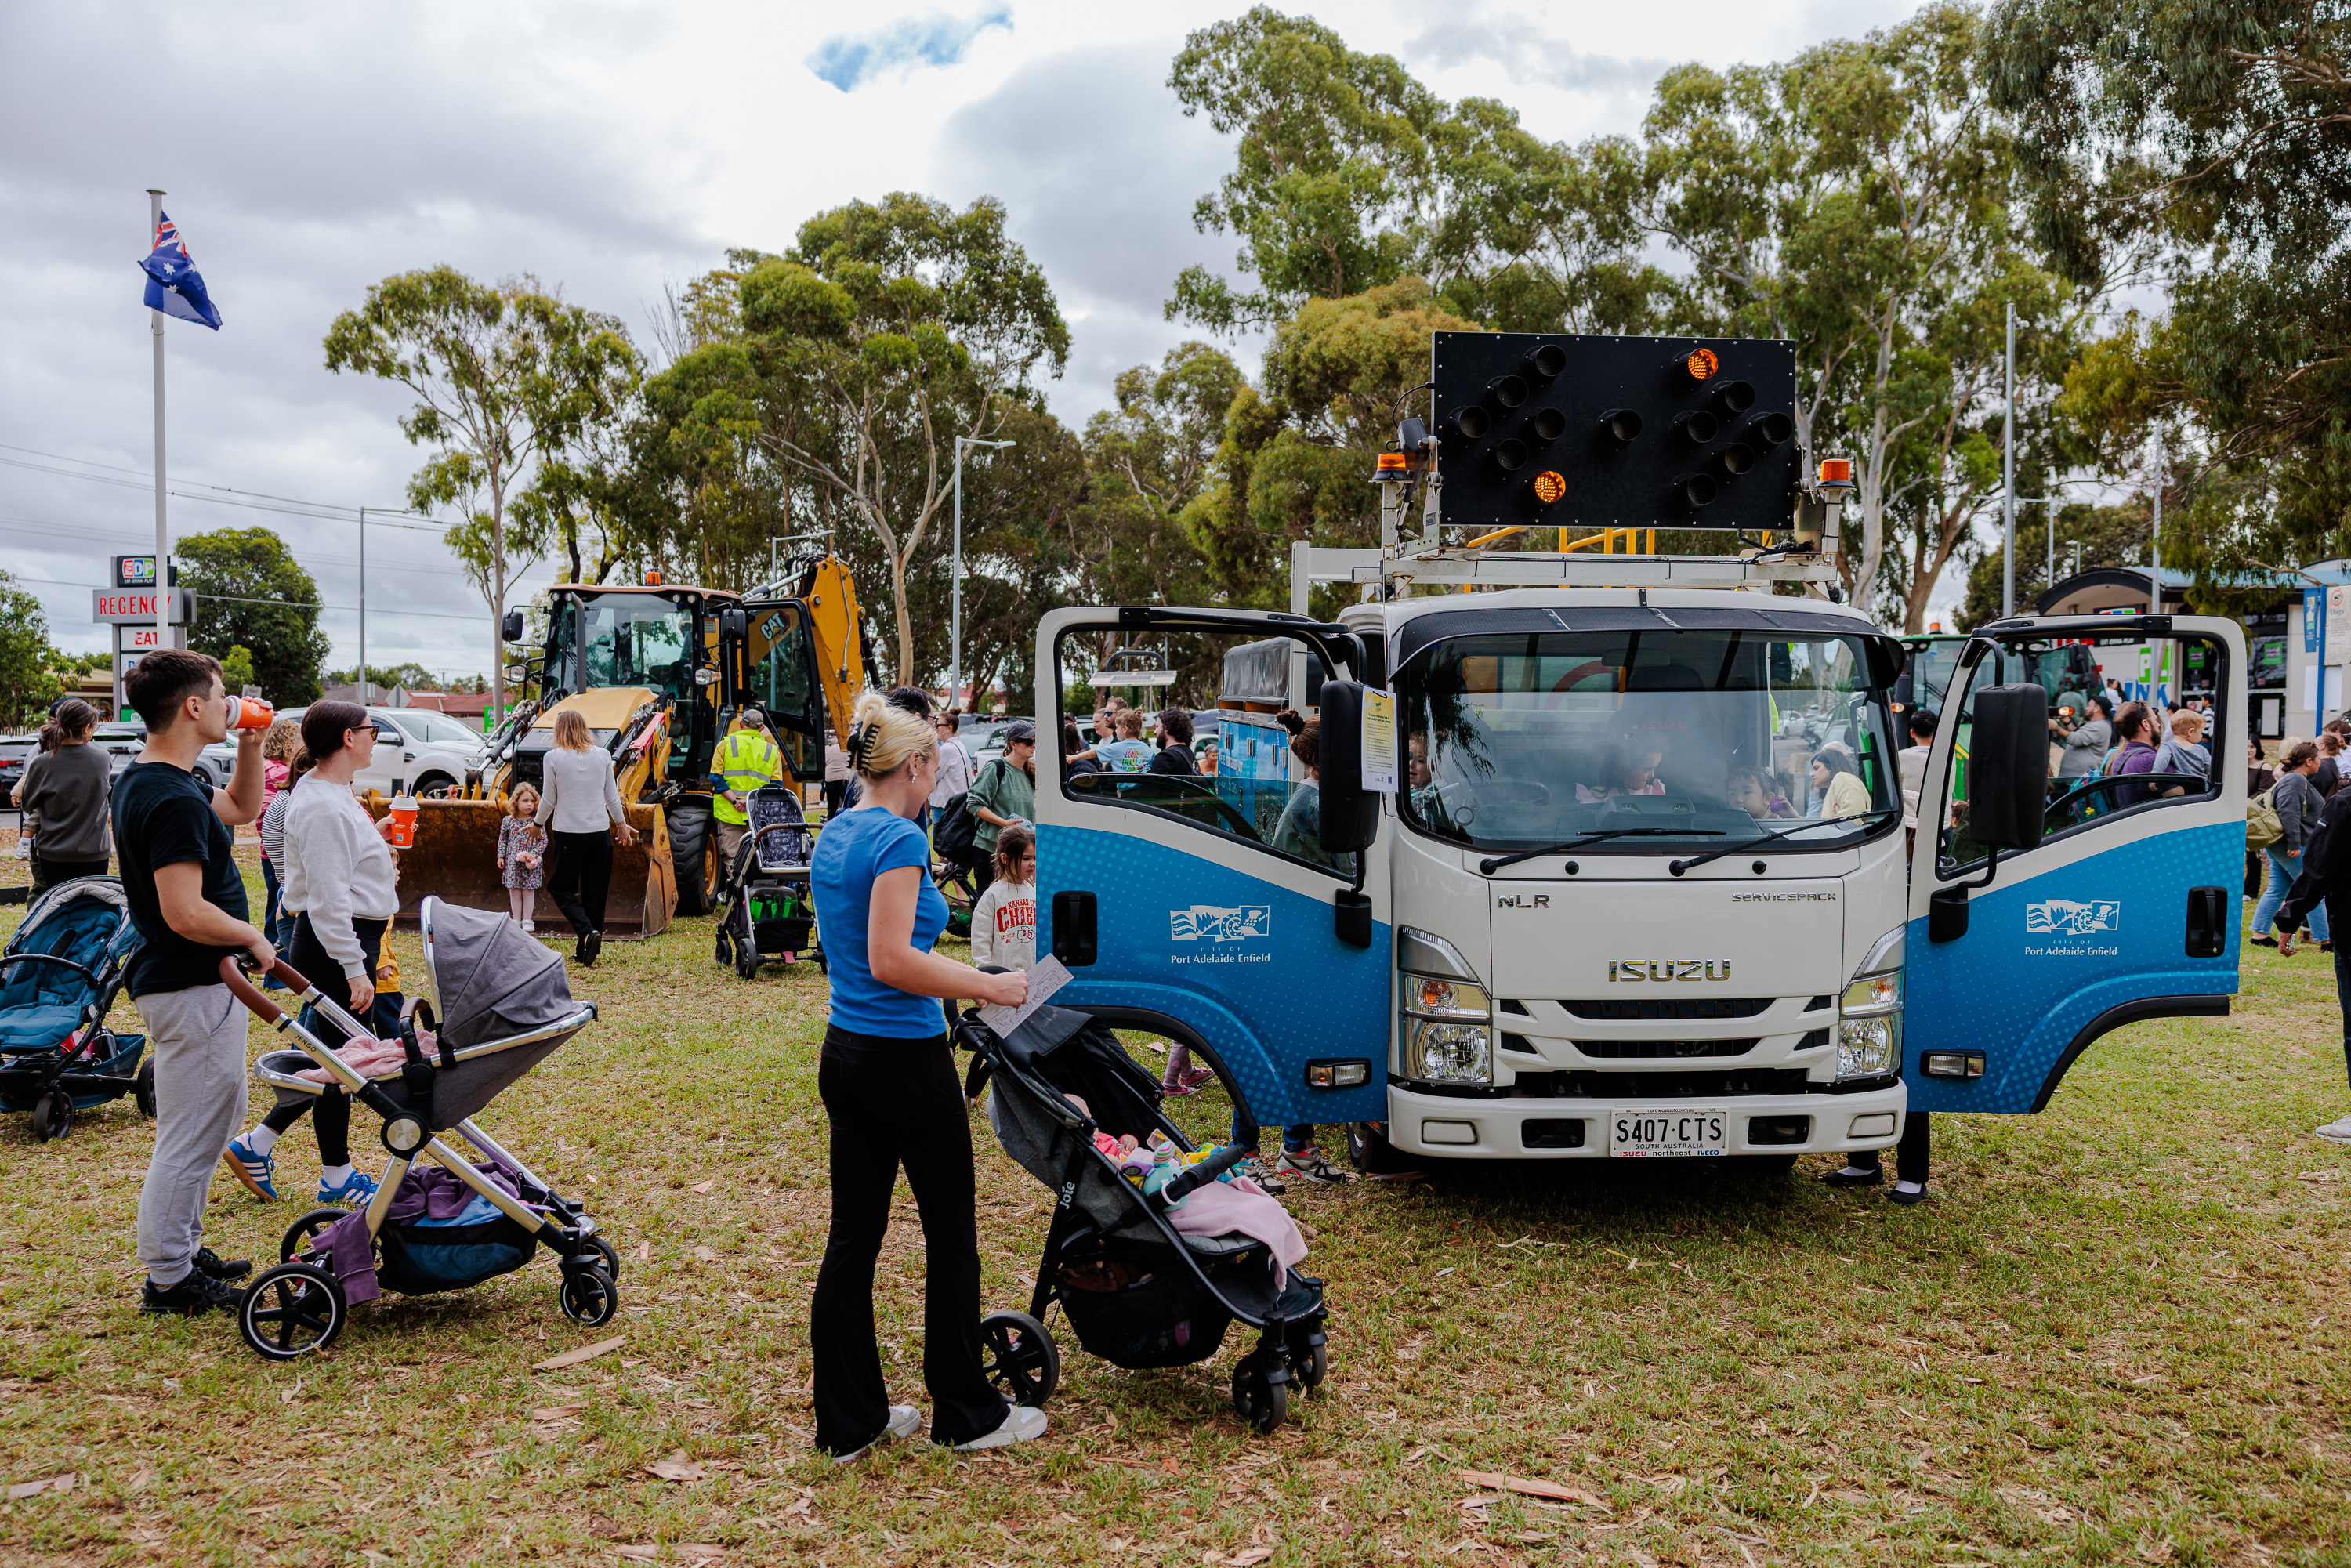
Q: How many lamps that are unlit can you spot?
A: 11